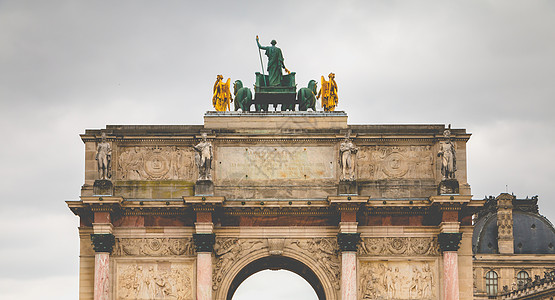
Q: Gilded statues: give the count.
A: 2